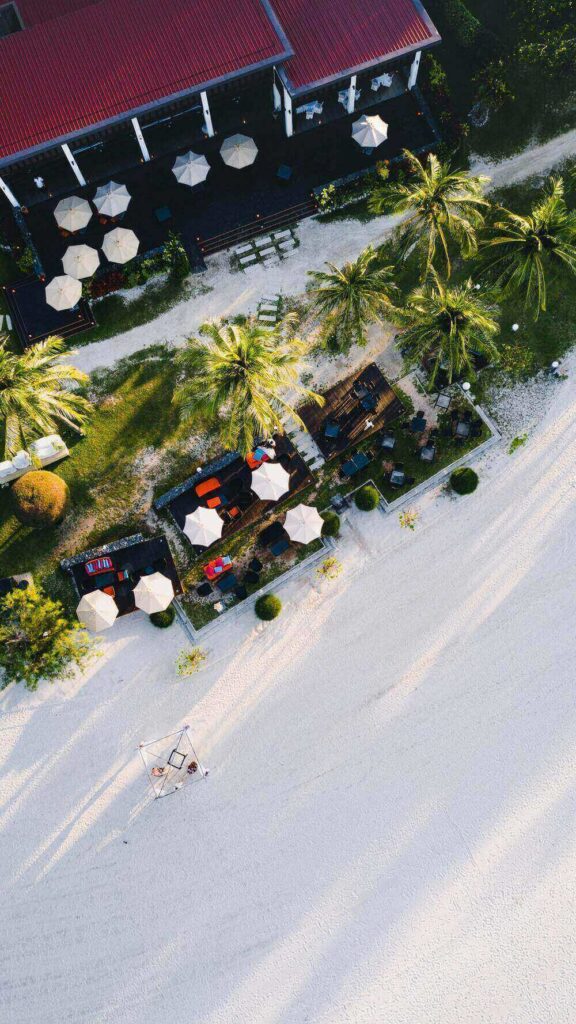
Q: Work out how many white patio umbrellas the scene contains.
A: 13